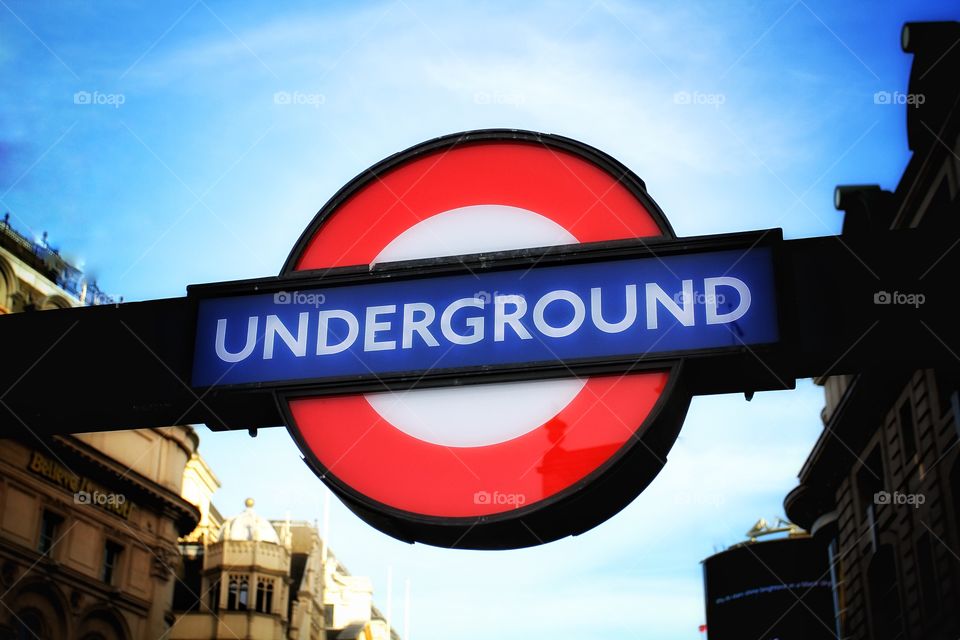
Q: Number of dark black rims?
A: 2